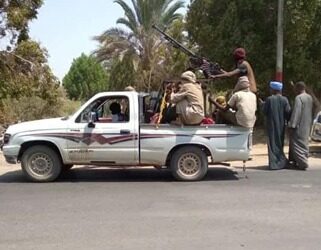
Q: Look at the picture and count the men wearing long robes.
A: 2